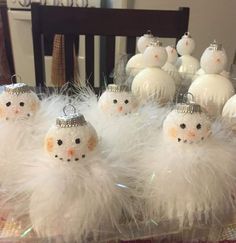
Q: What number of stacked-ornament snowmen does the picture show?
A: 9